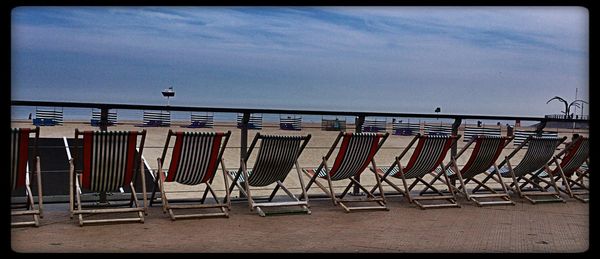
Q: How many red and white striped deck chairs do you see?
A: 7